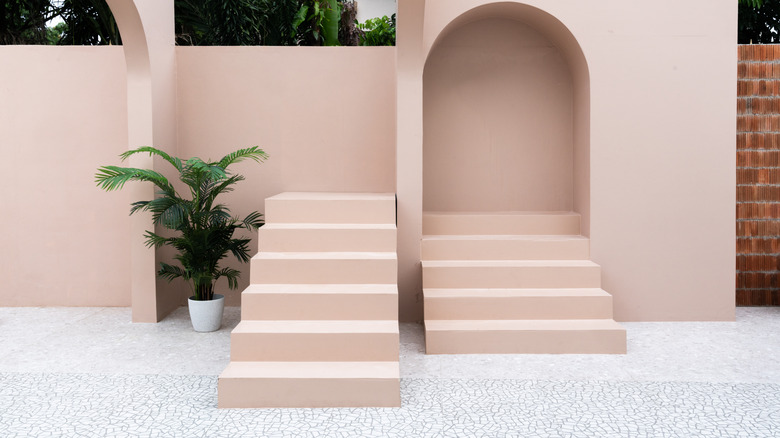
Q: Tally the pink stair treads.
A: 11